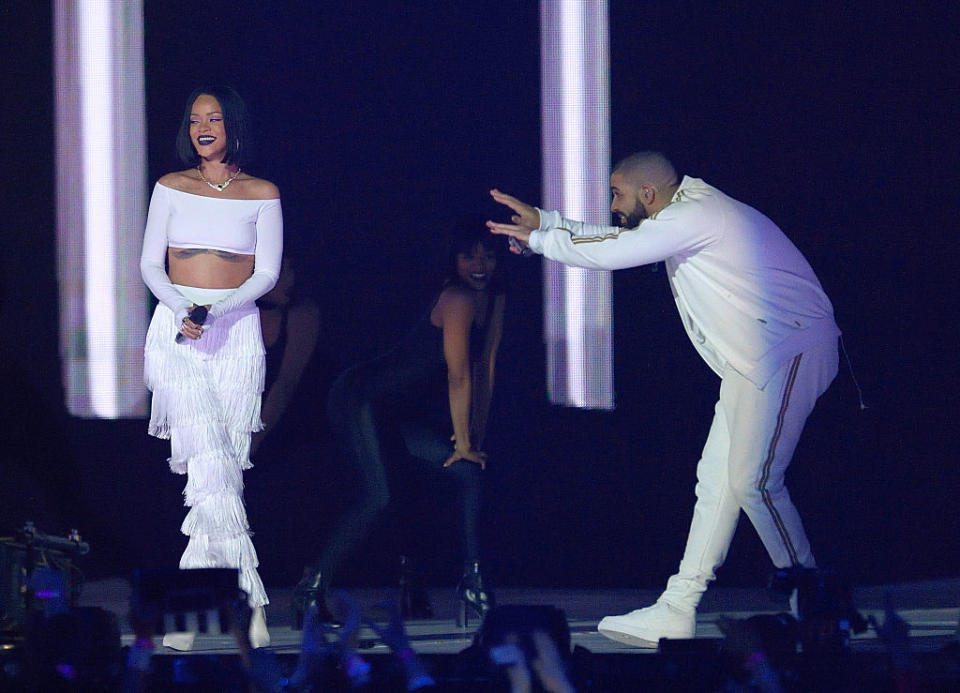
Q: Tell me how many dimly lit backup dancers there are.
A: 2